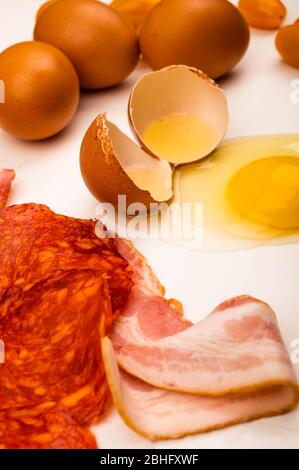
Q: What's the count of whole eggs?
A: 3